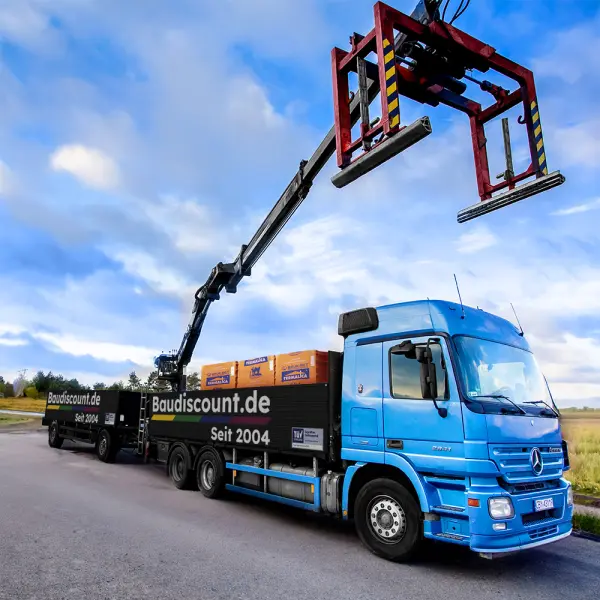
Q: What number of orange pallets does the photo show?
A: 3